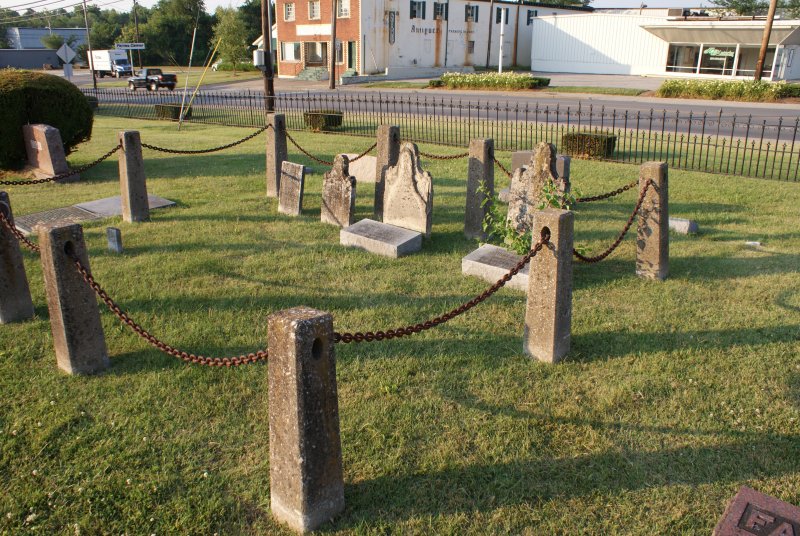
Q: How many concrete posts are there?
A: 9